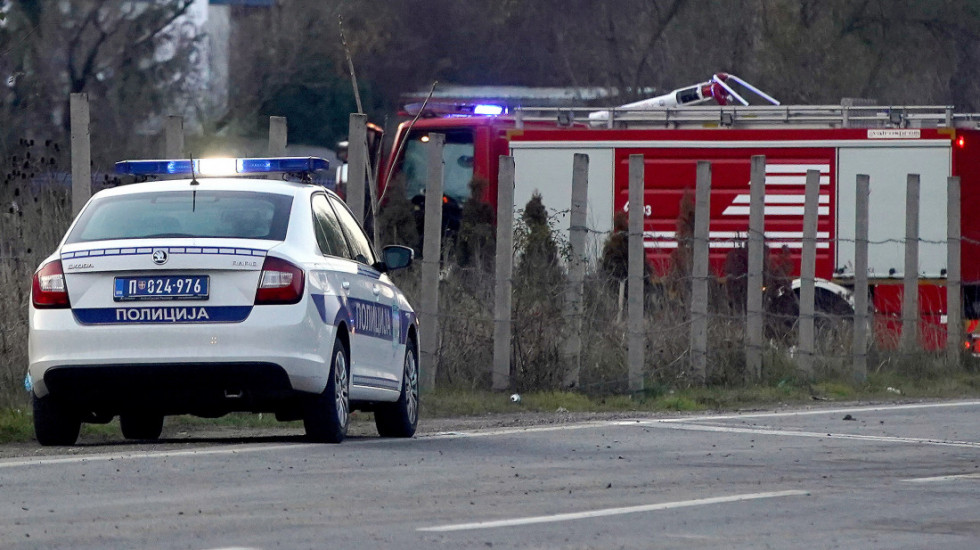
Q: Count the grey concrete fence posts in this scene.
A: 14